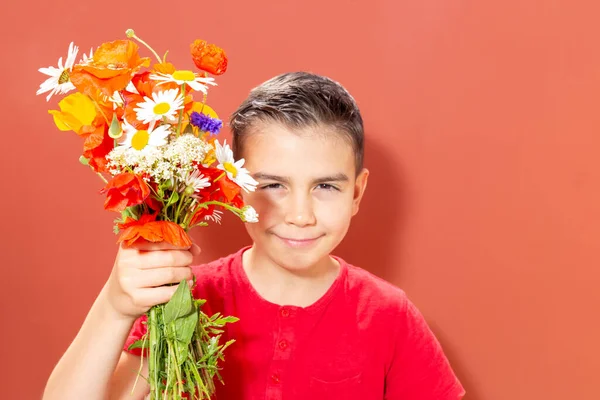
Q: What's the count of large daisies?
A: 5